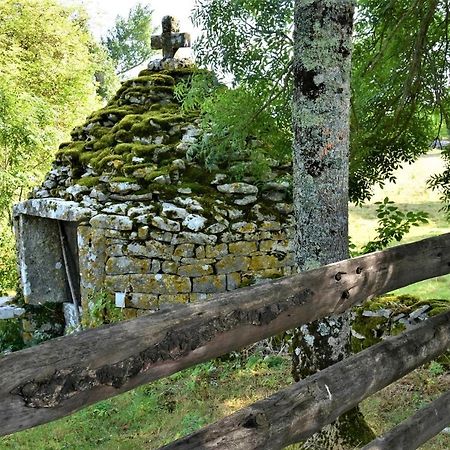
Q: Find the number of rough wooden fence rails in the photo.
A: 3